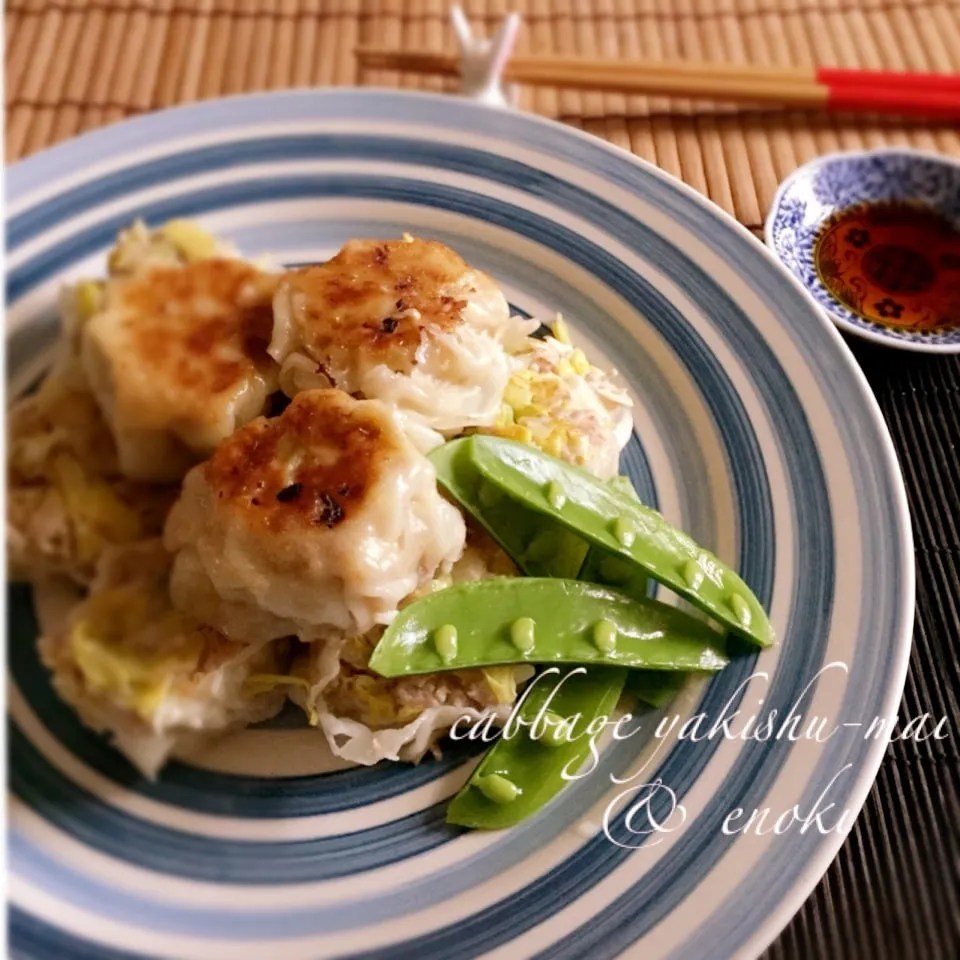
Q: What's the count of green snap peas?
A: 4